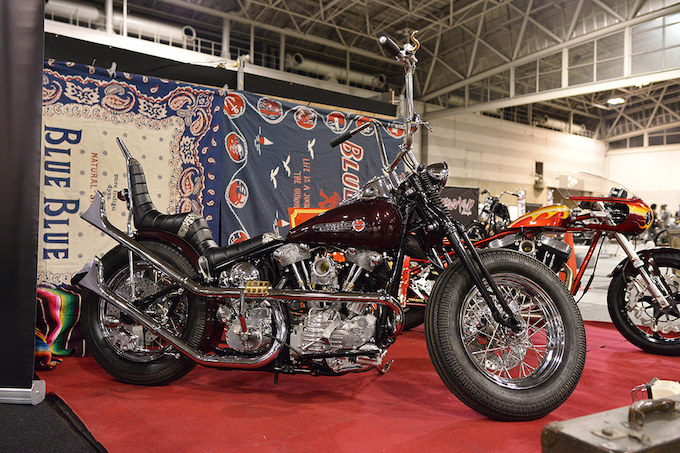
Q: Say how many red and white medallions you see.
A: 9